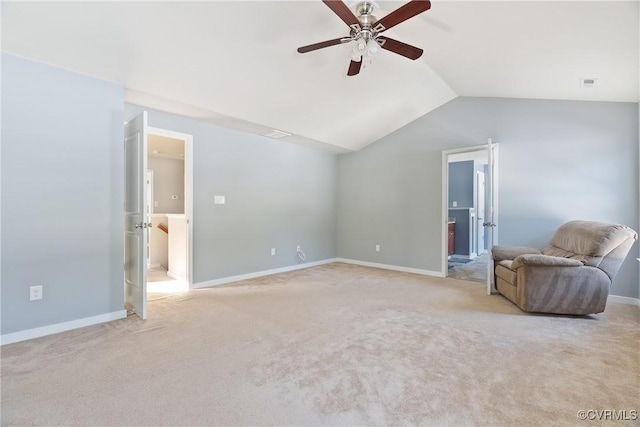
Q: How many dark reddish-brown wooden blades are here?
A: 5